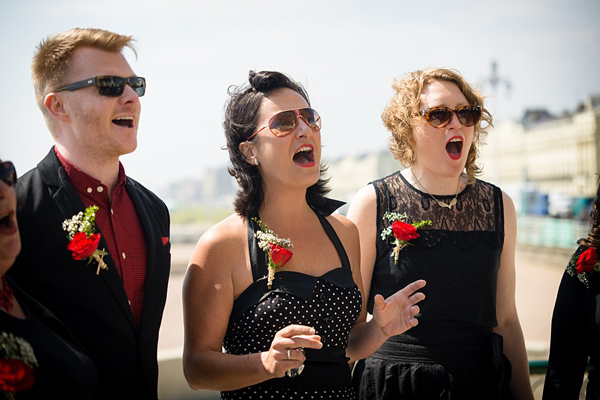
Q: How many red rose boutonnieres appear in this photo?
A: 5